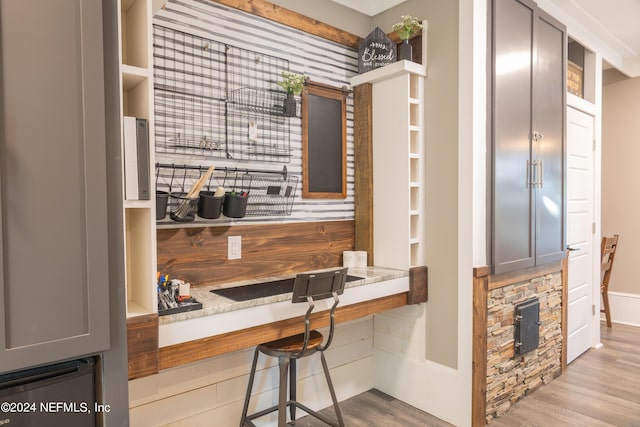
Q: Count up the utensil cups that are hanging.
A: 4